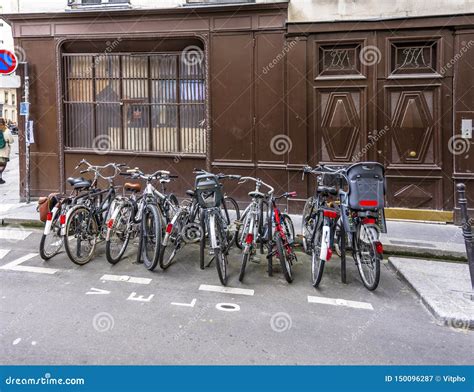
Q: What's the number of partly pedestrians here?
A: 1